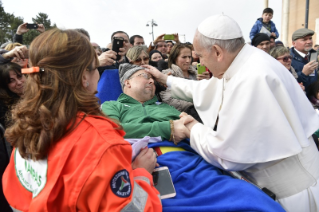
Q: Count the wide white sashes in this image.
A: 1